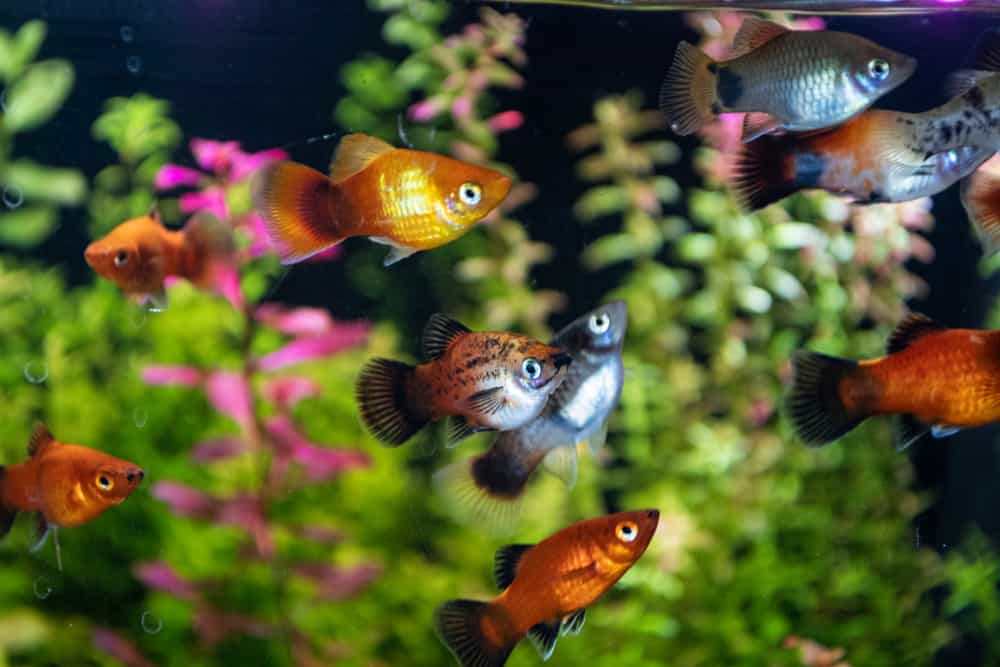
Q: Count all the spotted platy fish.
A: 2